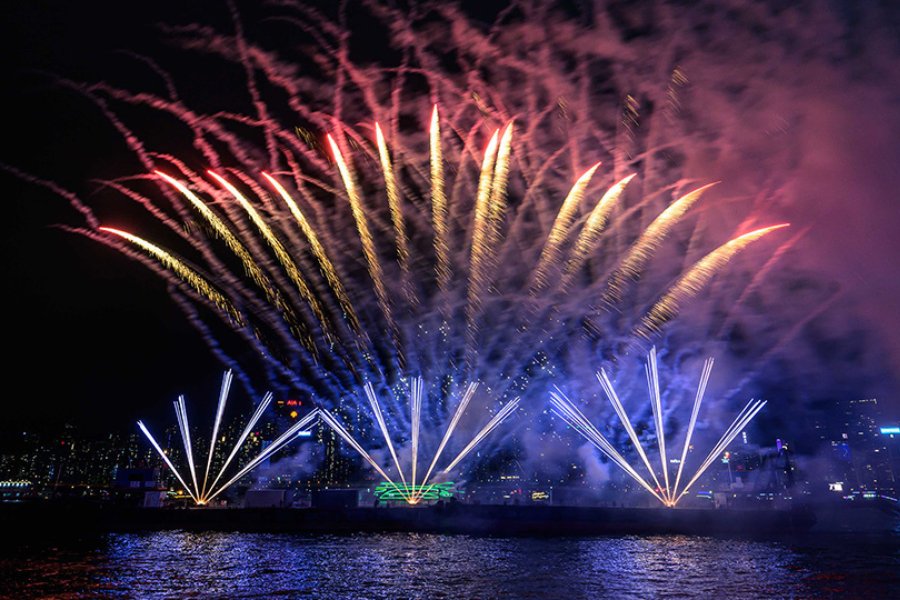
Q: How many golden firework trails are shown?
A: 13